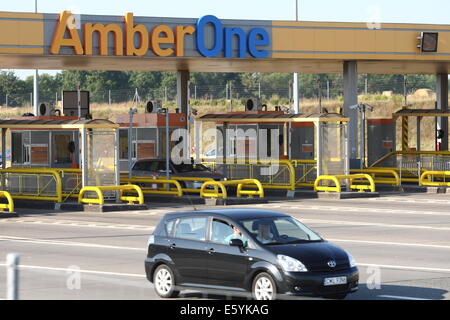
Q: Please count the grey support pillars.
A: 3